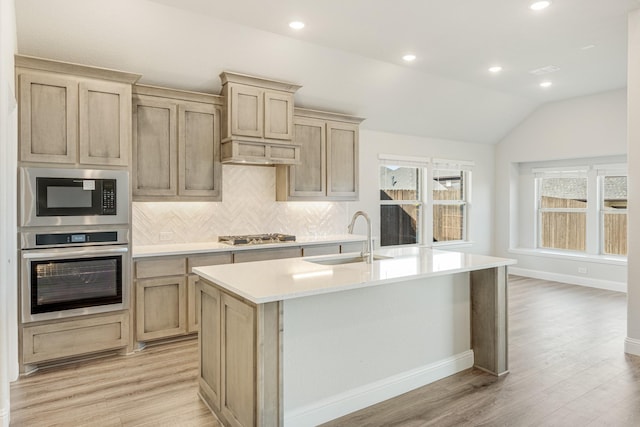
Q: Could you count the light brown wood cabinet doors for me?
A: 12